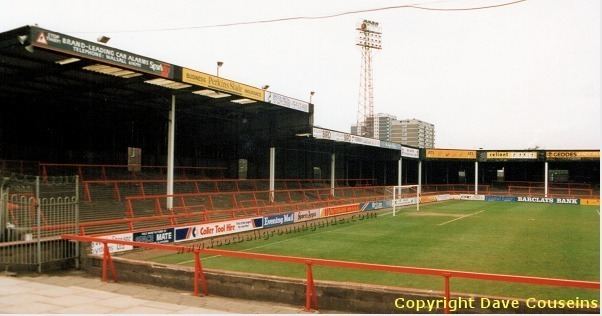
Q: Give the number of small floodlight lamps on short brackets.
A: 4